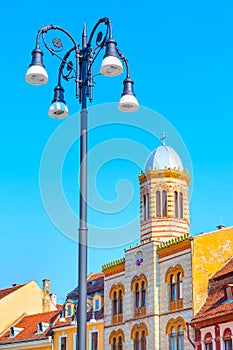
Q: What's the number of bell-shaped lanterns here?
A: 4